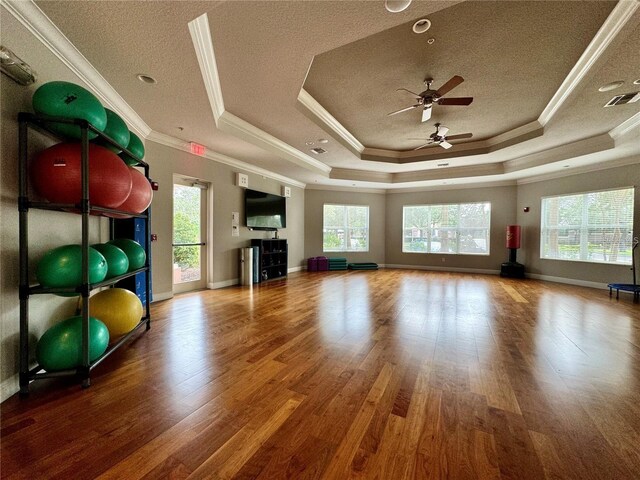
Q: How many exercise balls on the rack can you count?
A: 10